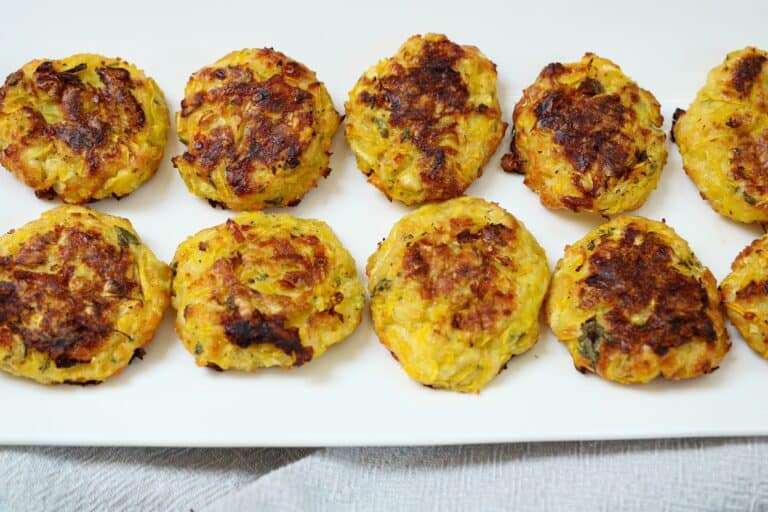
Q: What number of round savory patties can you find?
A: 10